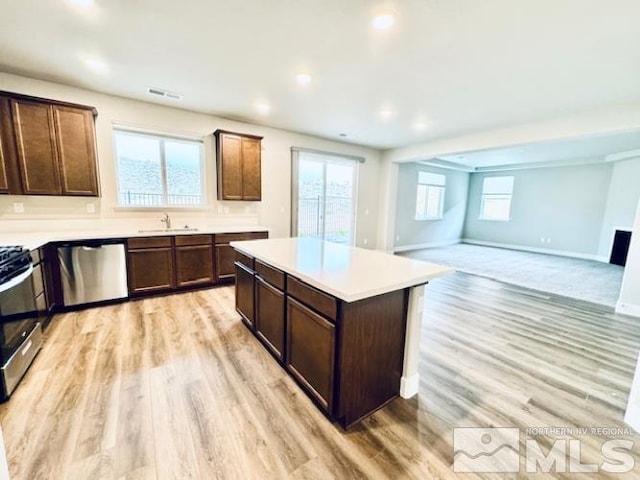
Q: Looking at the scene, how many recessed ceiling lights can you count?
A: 7